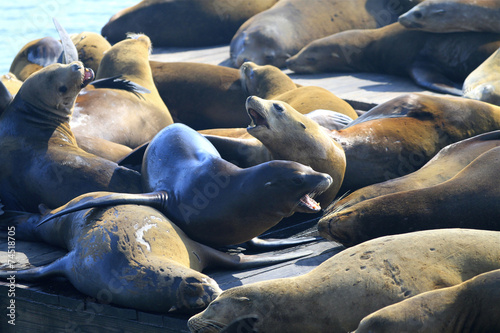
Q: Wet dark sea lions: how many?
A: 1